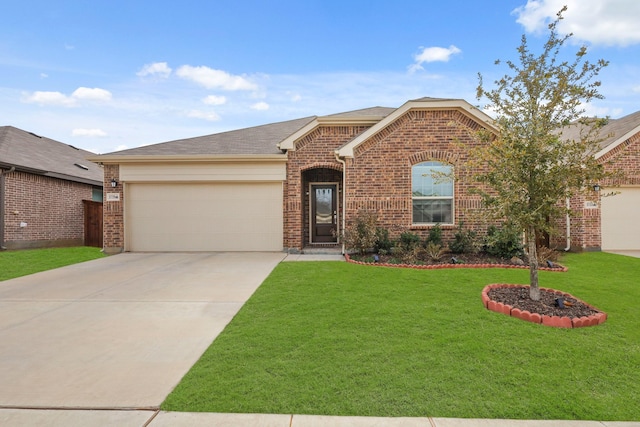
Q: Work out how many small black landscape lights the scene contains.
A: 4